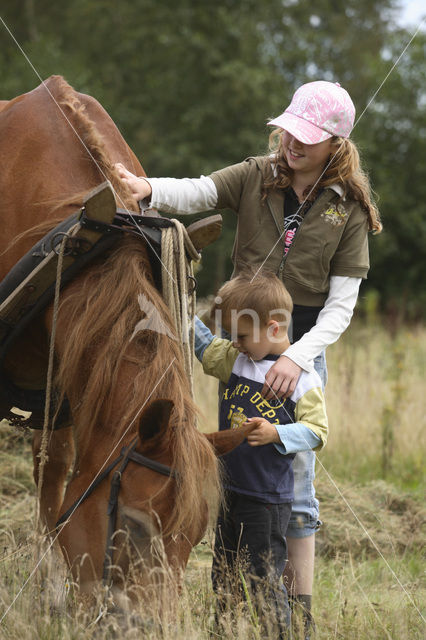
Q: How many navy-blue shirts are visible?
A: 1